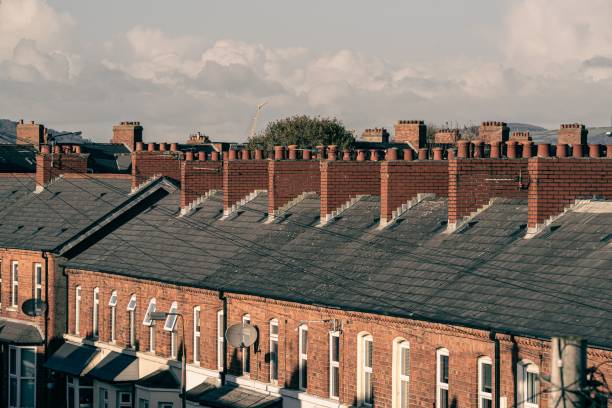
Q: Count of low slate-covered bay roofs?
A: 5